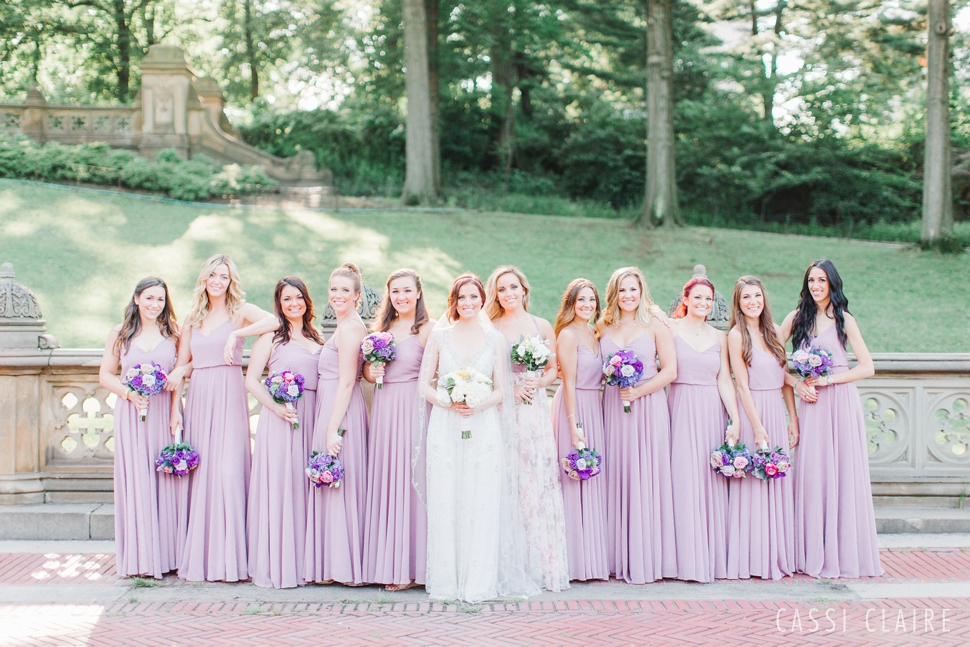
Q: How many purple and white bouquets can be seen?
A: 10